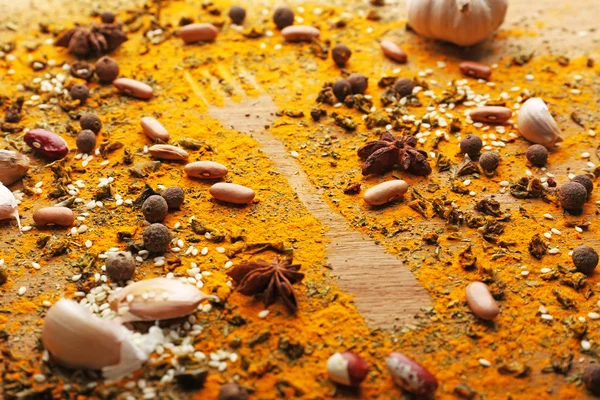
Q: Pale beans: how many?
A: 13